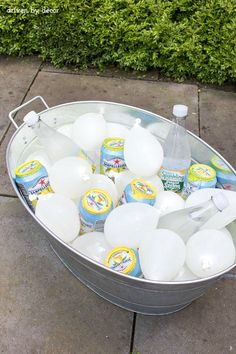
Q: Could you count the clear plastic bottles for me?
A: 3